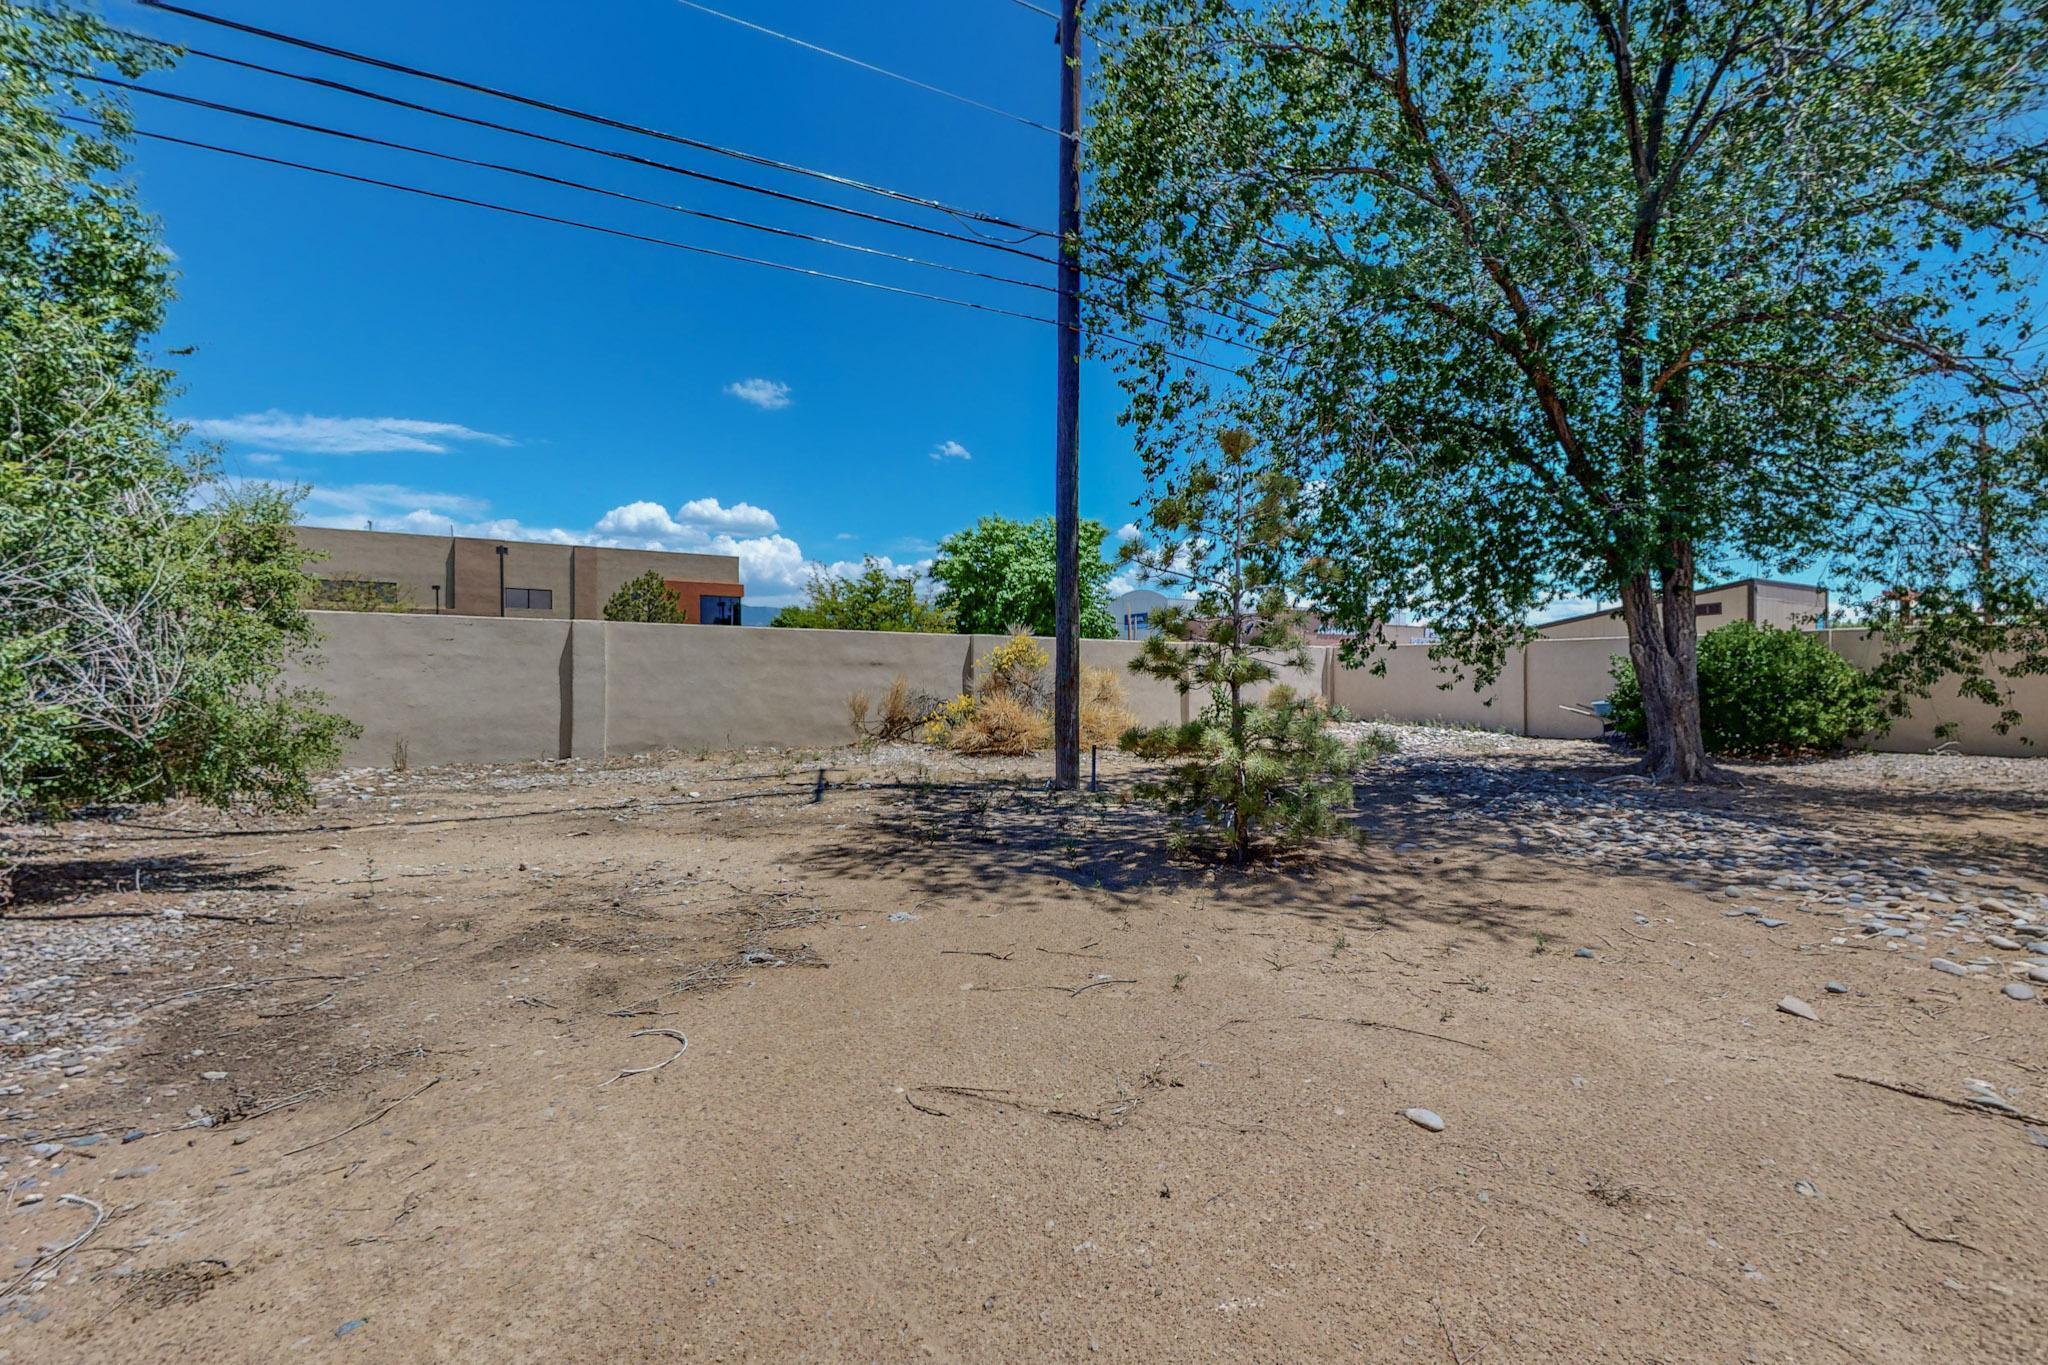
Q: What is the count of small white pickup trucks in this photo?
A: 0